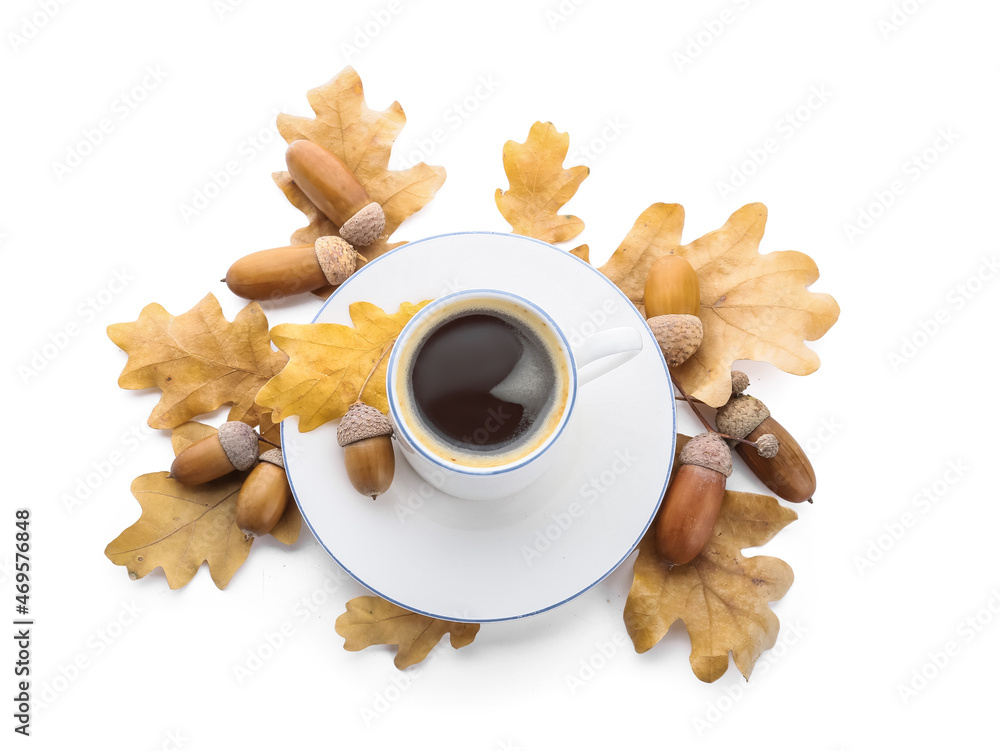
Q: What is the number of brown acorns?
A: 8